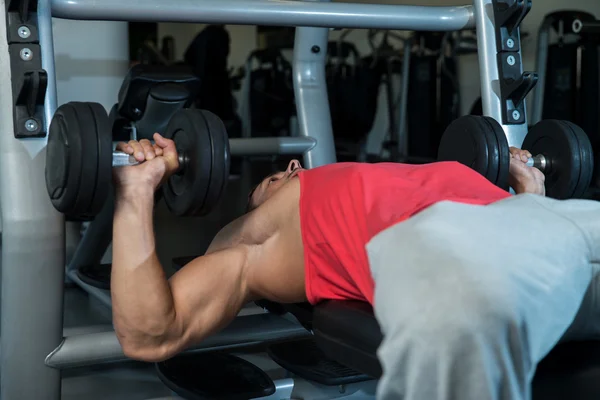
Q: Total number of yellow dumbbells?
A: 0